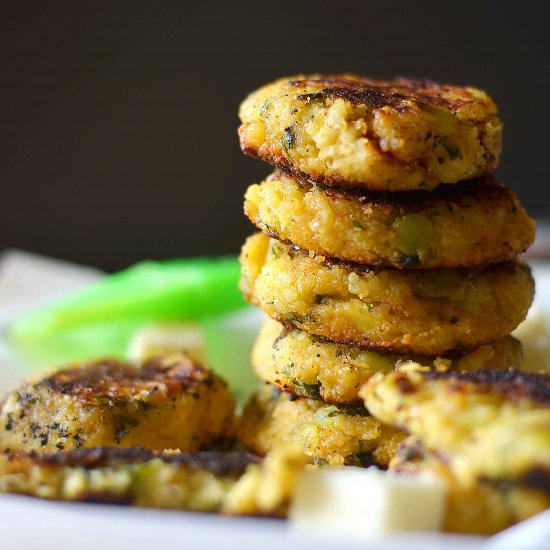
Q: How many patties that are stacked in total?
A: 5